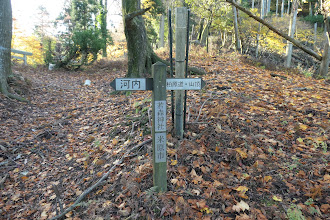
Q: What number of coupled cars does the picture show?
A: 0